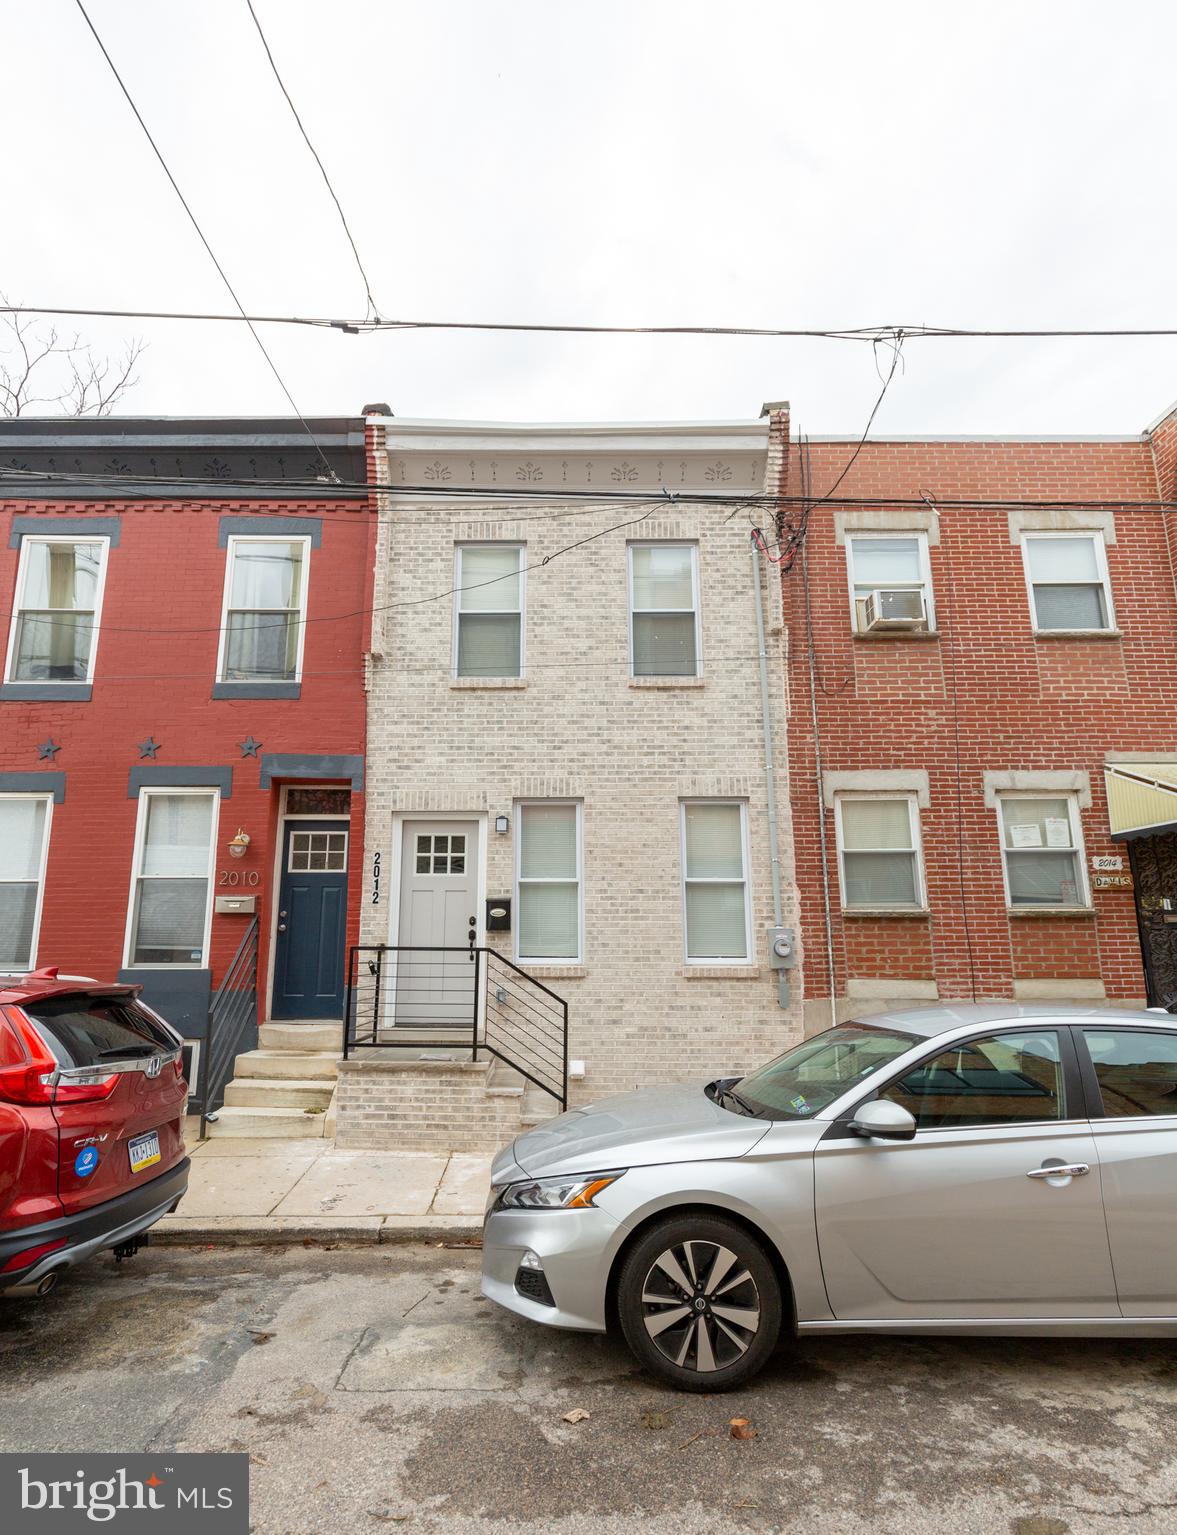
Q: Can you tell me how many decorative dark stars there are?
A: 3